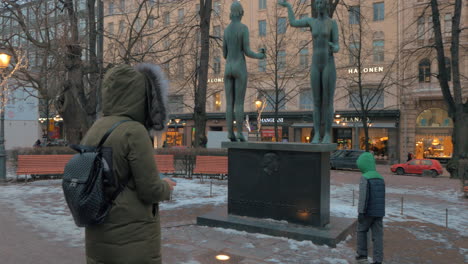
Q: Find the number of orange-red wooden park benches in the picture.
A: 3